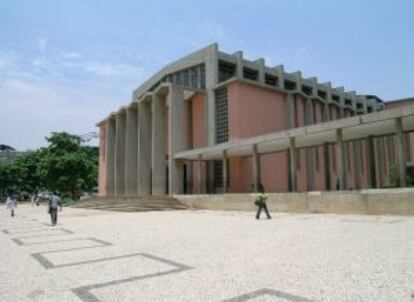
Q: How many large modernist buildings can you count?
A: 1